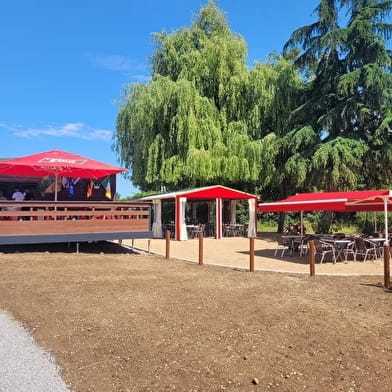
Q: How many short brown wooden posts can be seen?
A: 5